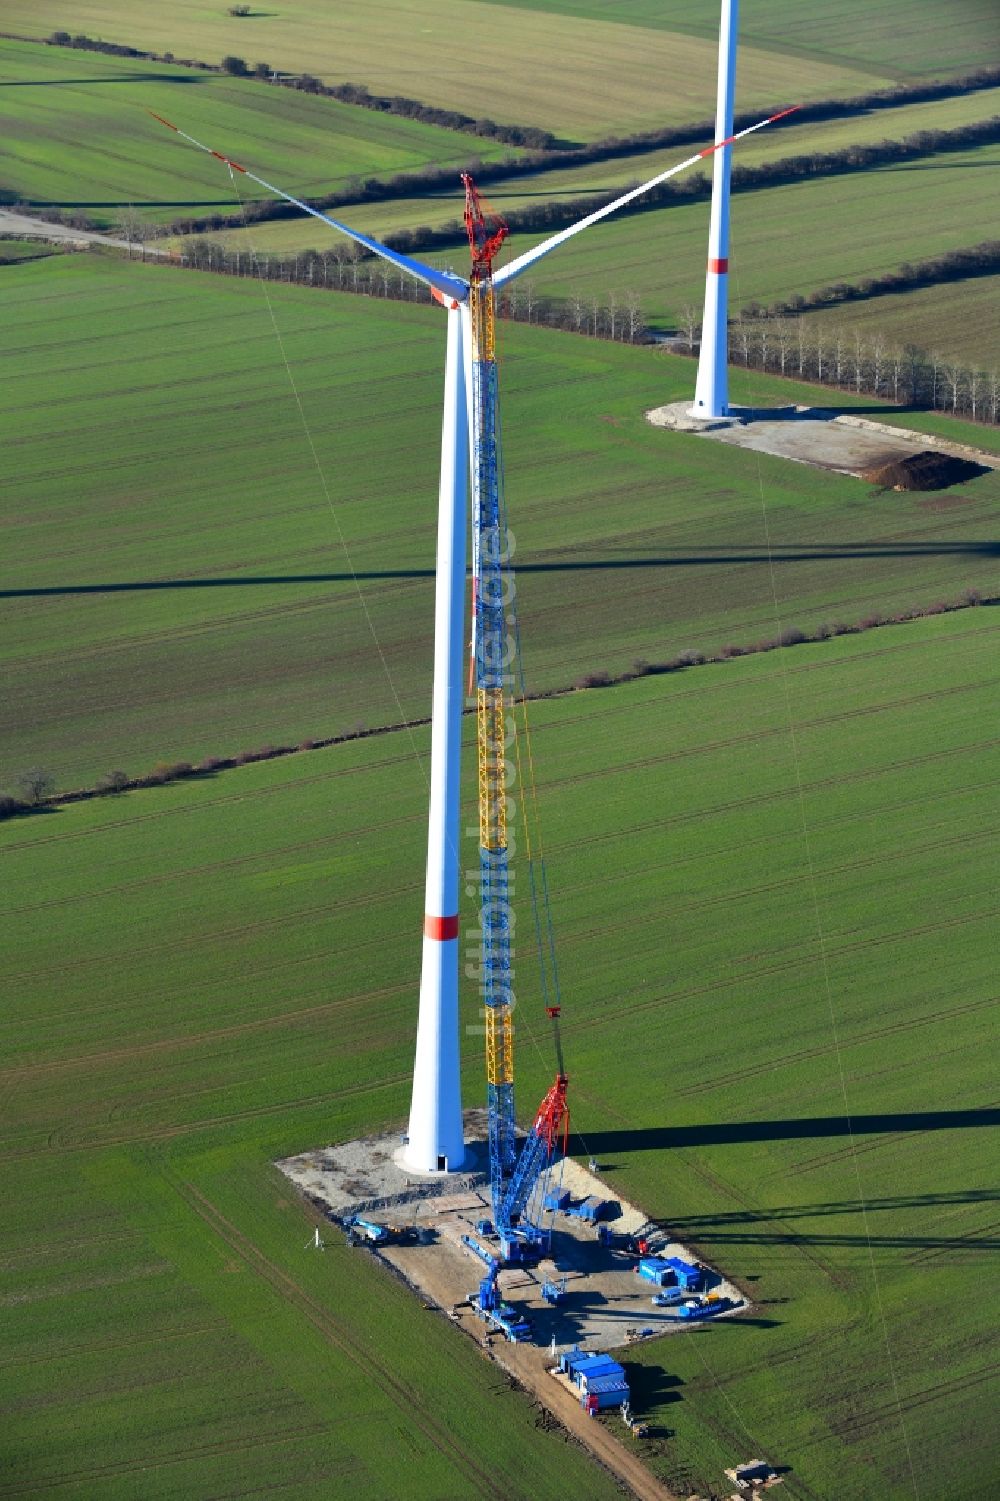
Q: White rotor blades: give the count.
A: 3